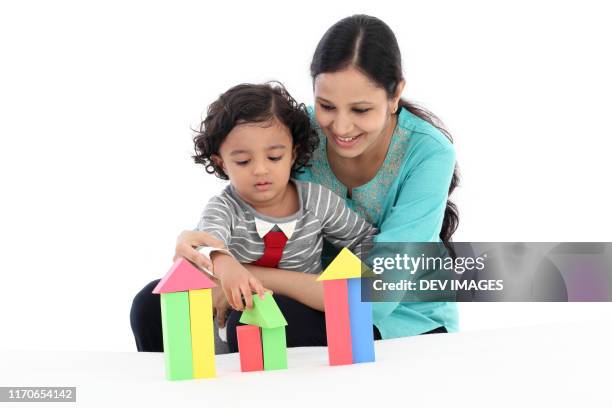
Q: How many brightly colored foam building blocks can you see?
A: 9